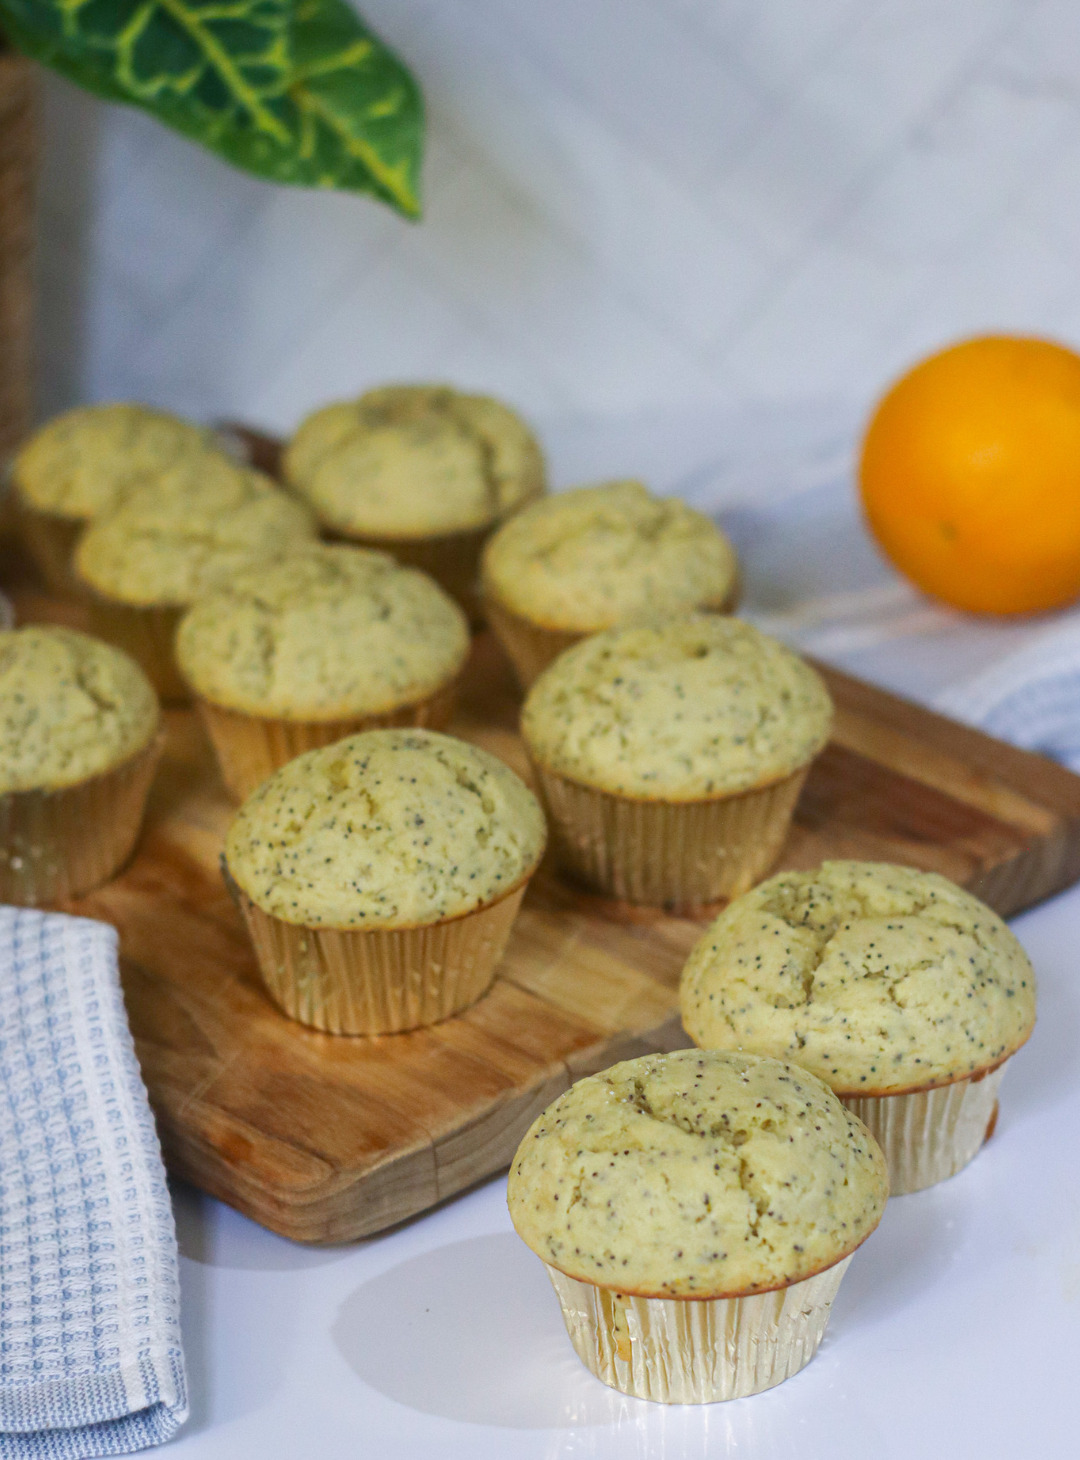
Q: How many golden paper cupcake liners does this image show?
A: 10